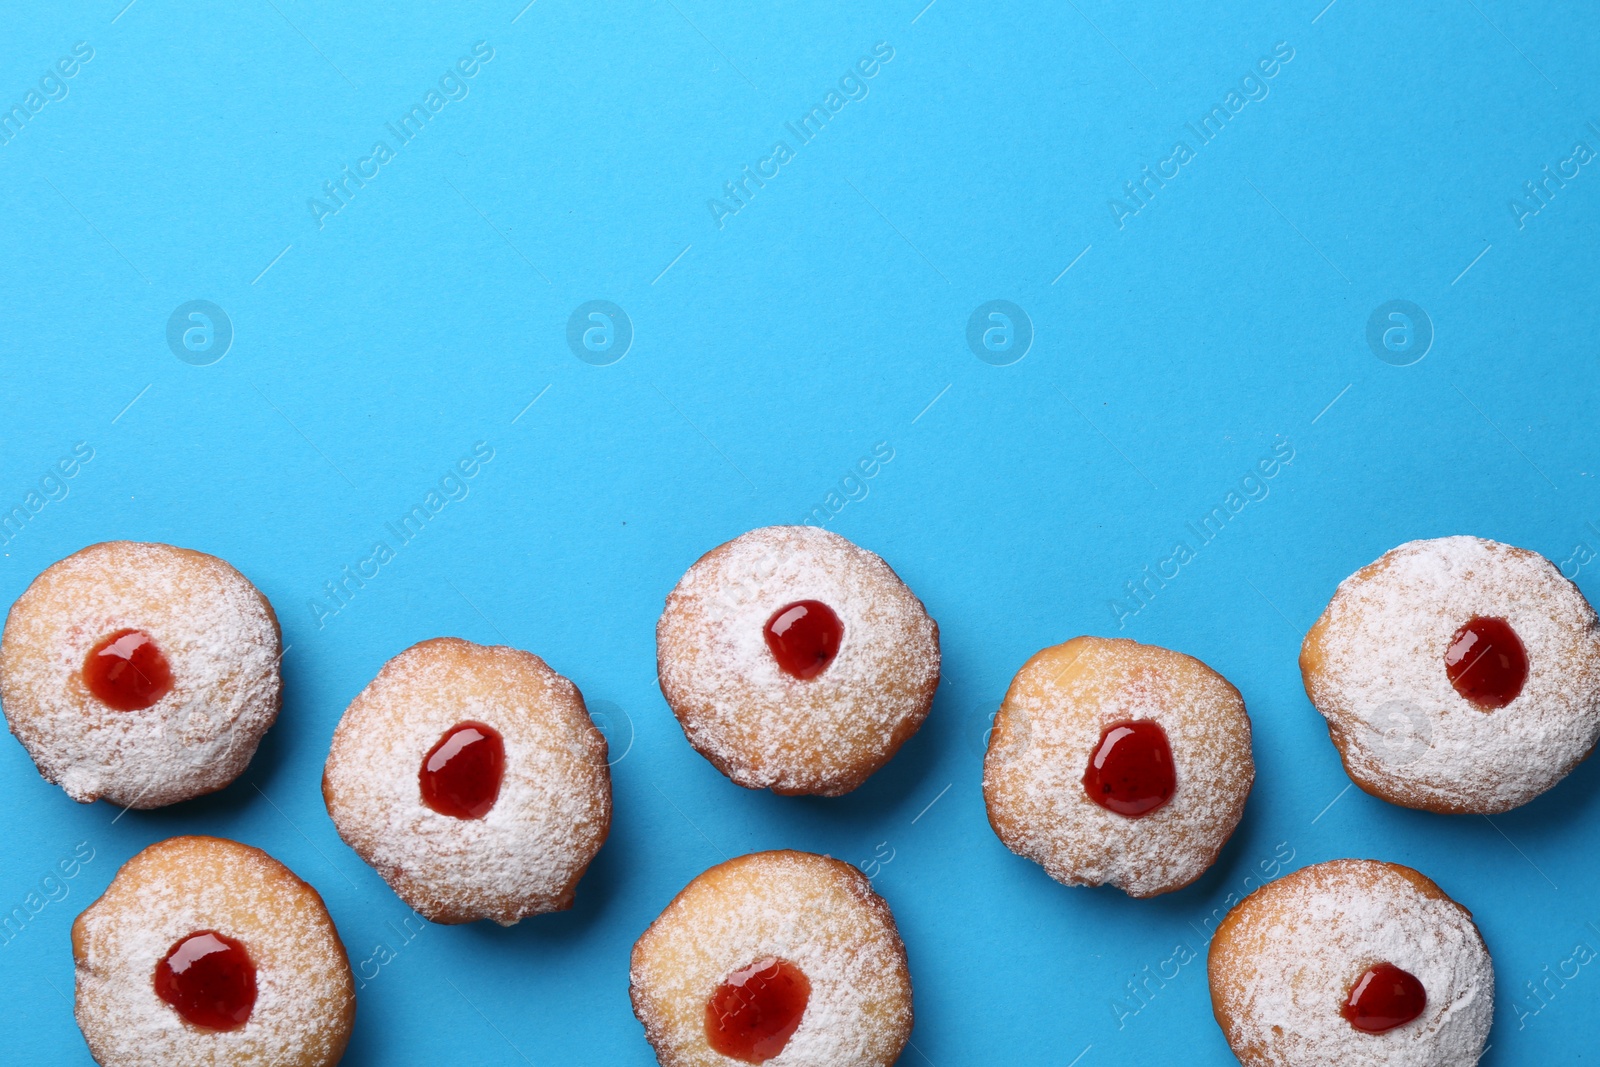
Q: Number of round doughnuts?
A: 8